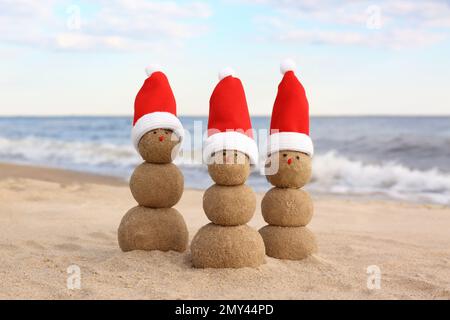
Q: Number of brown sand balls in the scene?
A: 9